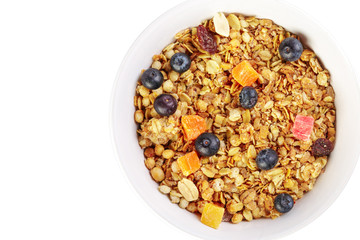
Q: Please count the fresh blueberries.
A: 8